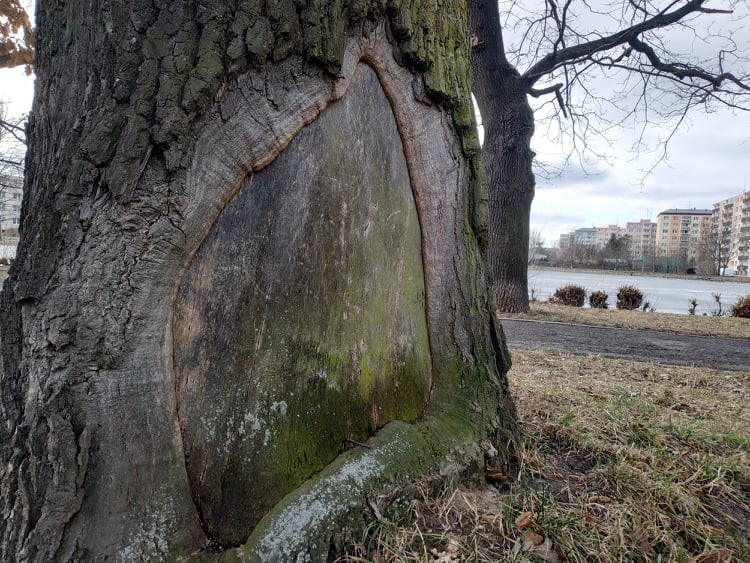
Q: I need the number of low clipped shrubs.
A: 4